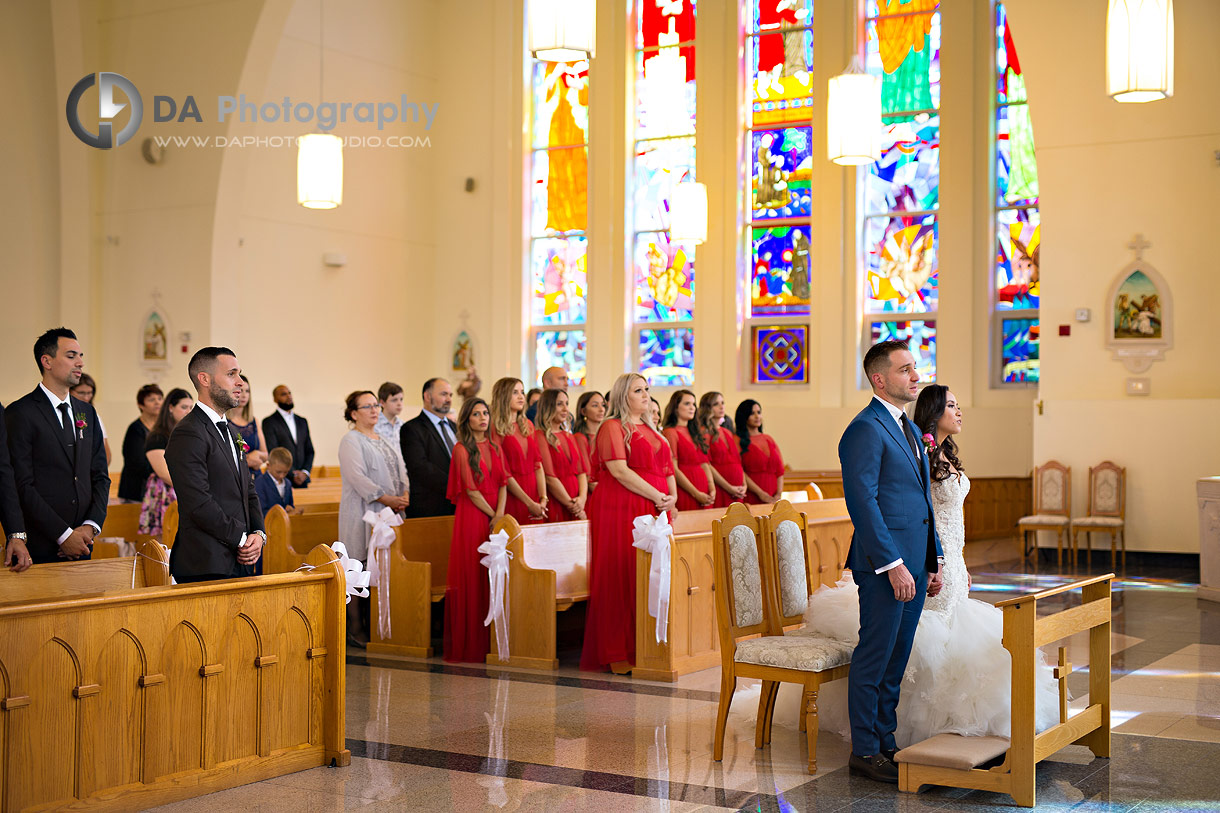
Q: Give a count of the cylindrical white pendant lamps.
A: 5